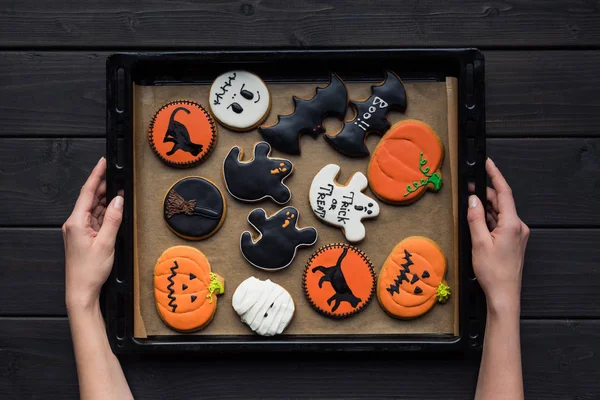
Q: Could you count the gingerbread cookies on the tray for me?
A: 13